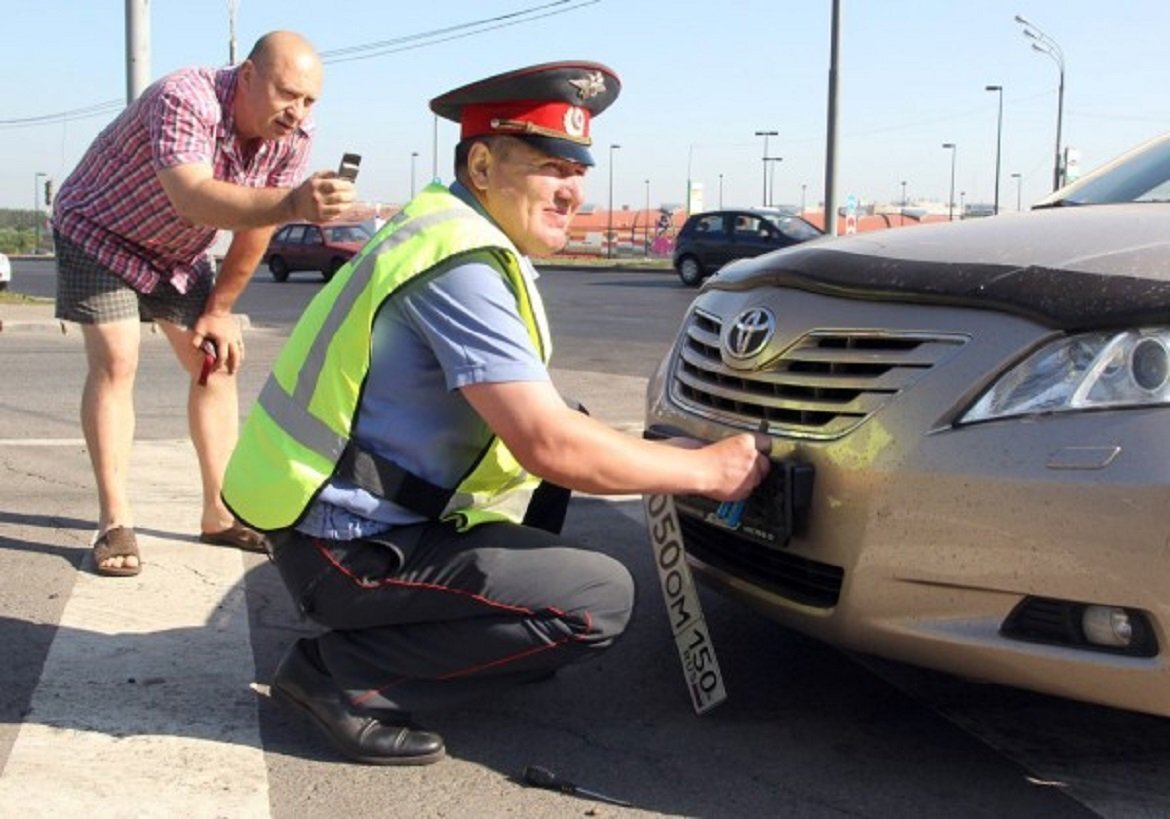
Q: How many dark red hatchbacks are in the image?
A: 1